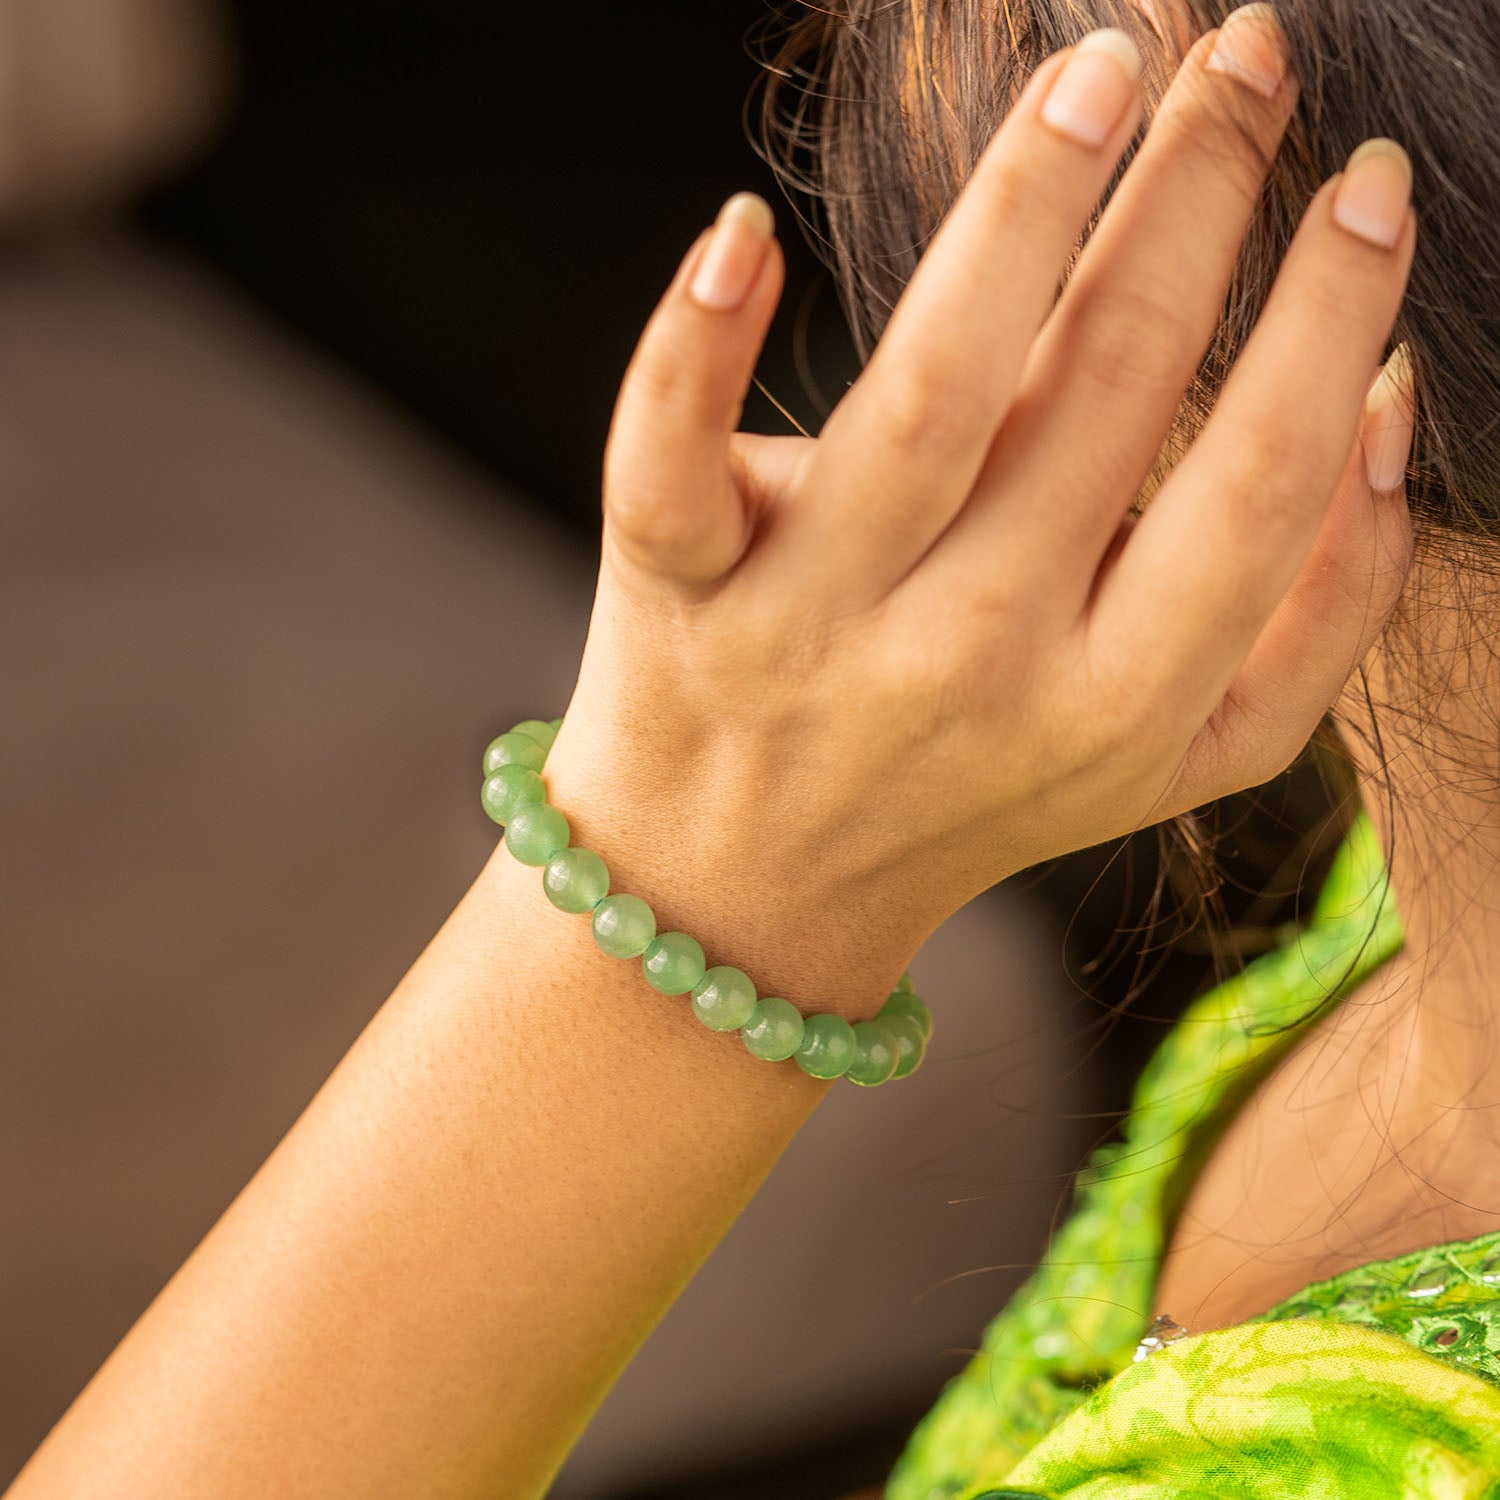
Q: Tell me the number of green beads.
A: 15